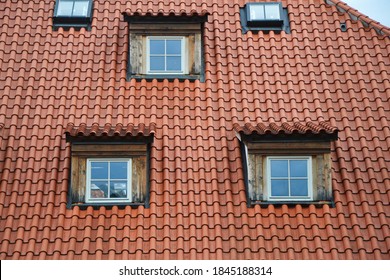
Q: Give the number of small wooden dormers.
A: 3